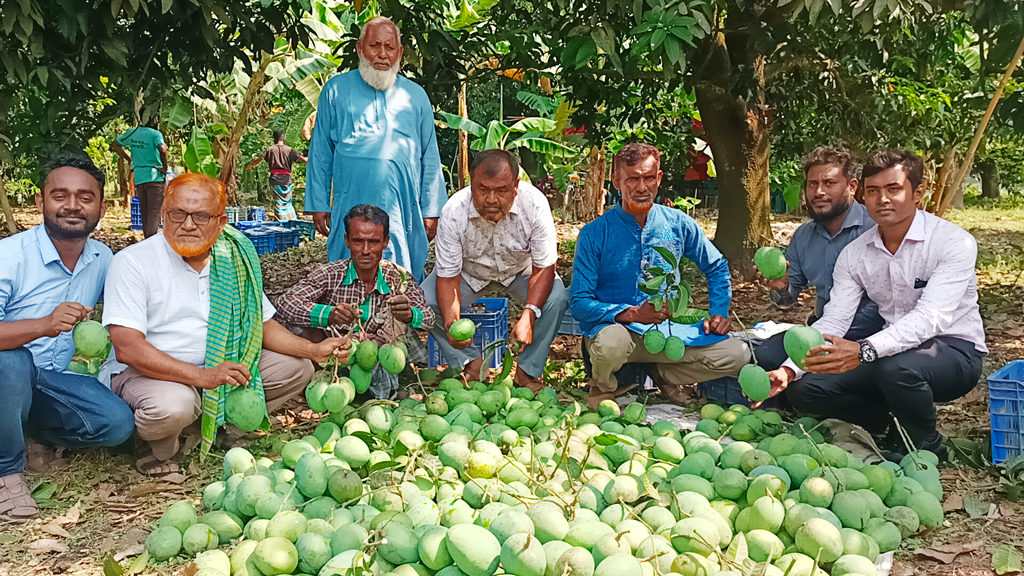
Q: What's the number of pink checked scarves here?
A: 0